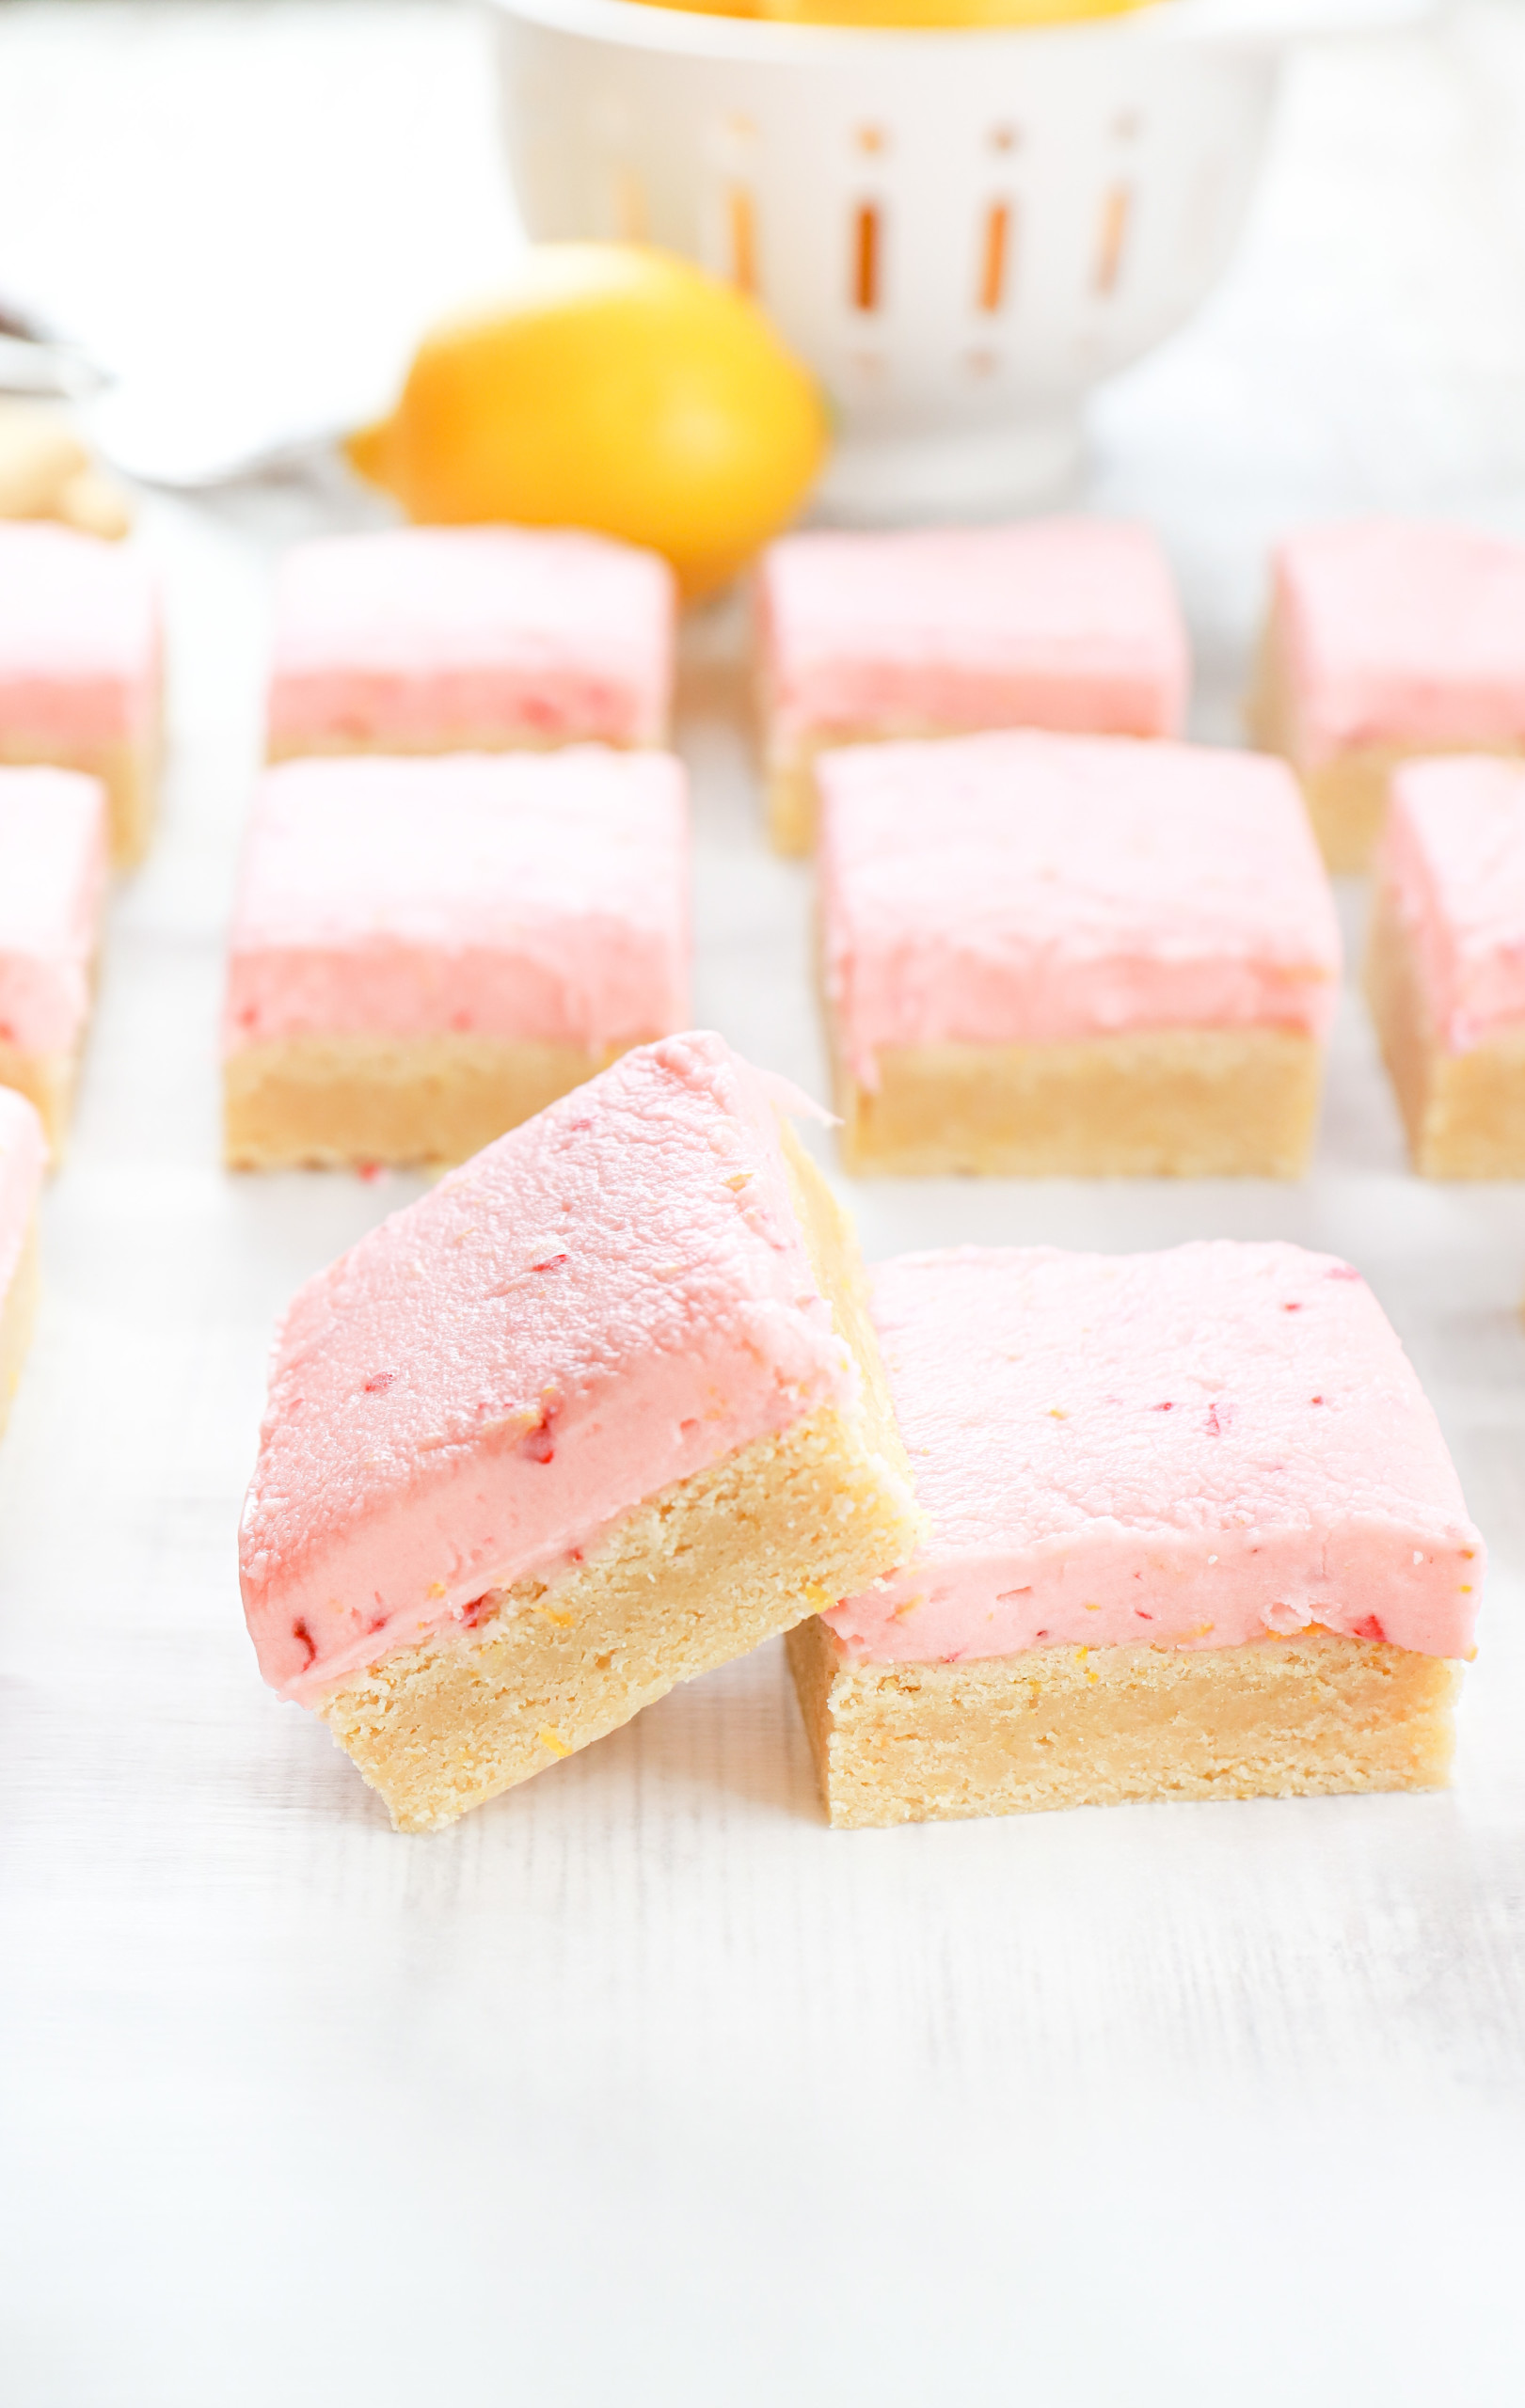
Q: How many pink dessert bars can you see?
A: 11